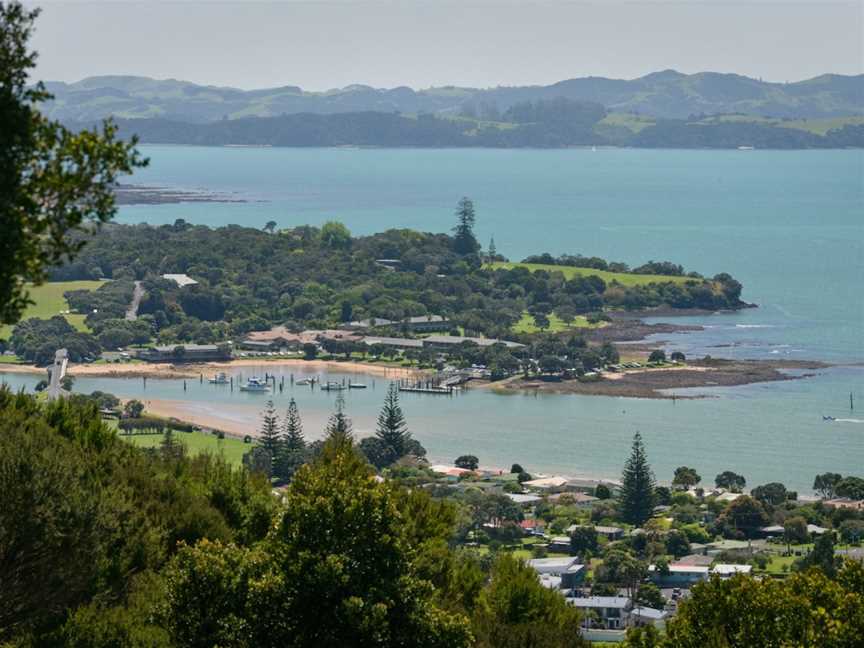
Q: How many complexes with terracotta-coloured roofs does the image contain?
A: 1